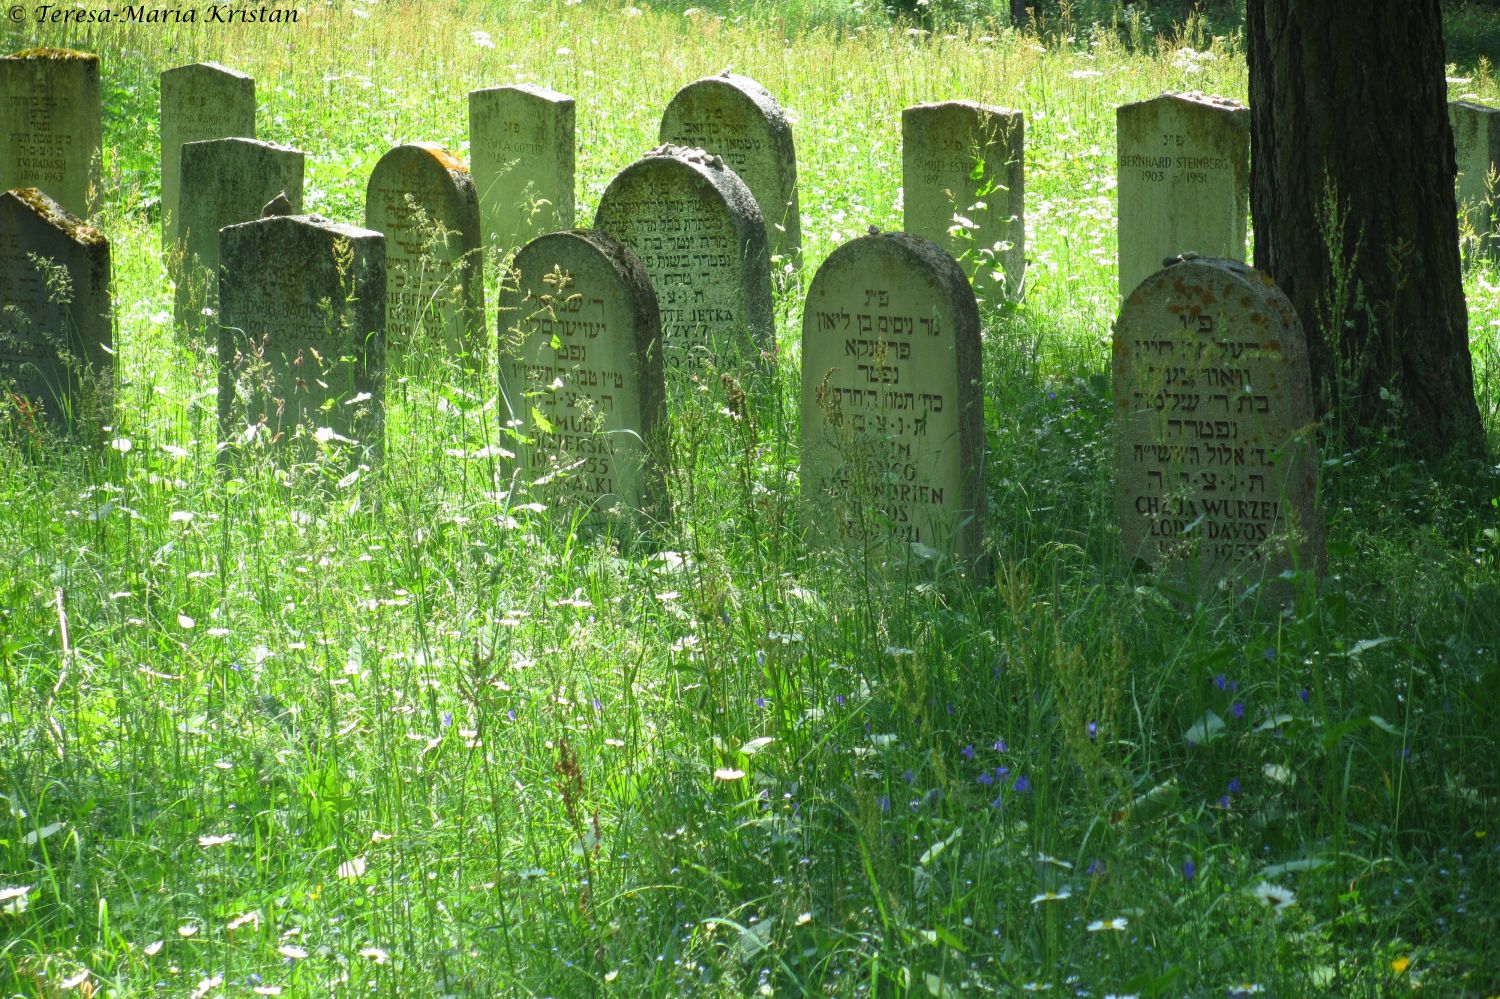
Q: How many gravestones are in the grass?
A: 15